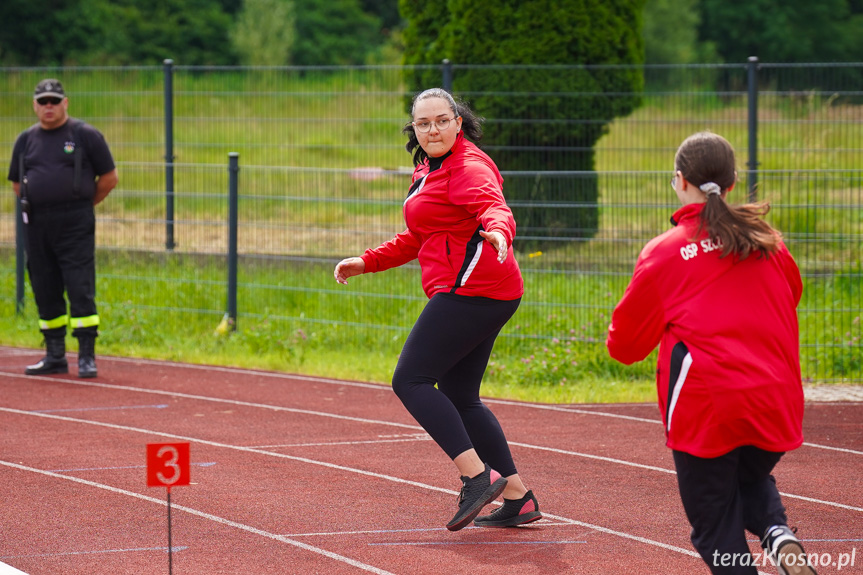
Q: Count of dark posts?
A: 5